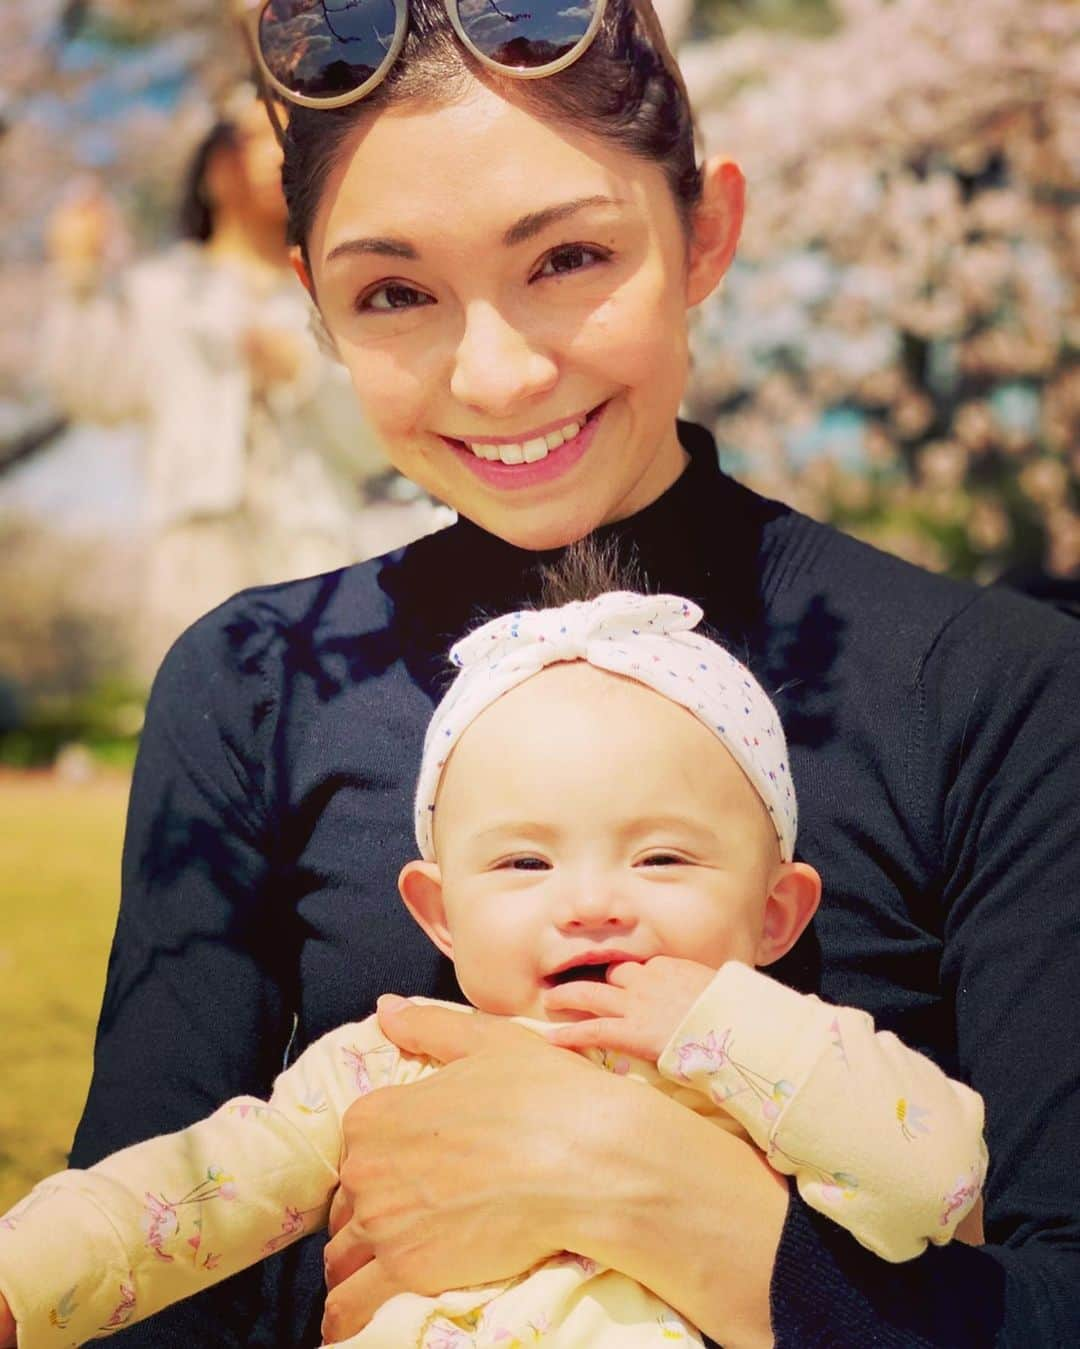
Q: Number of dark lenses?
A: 2